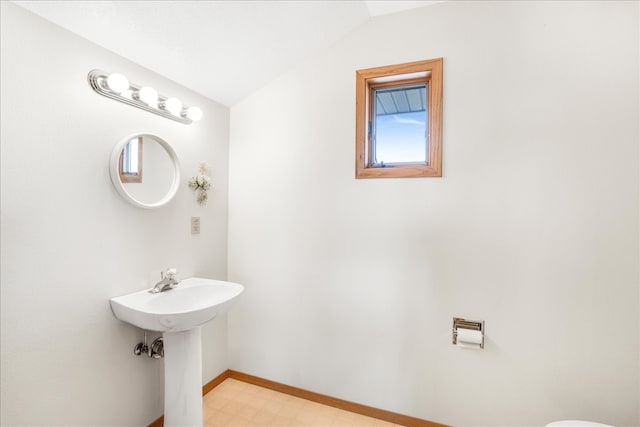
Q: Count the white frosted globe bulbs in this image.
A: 4